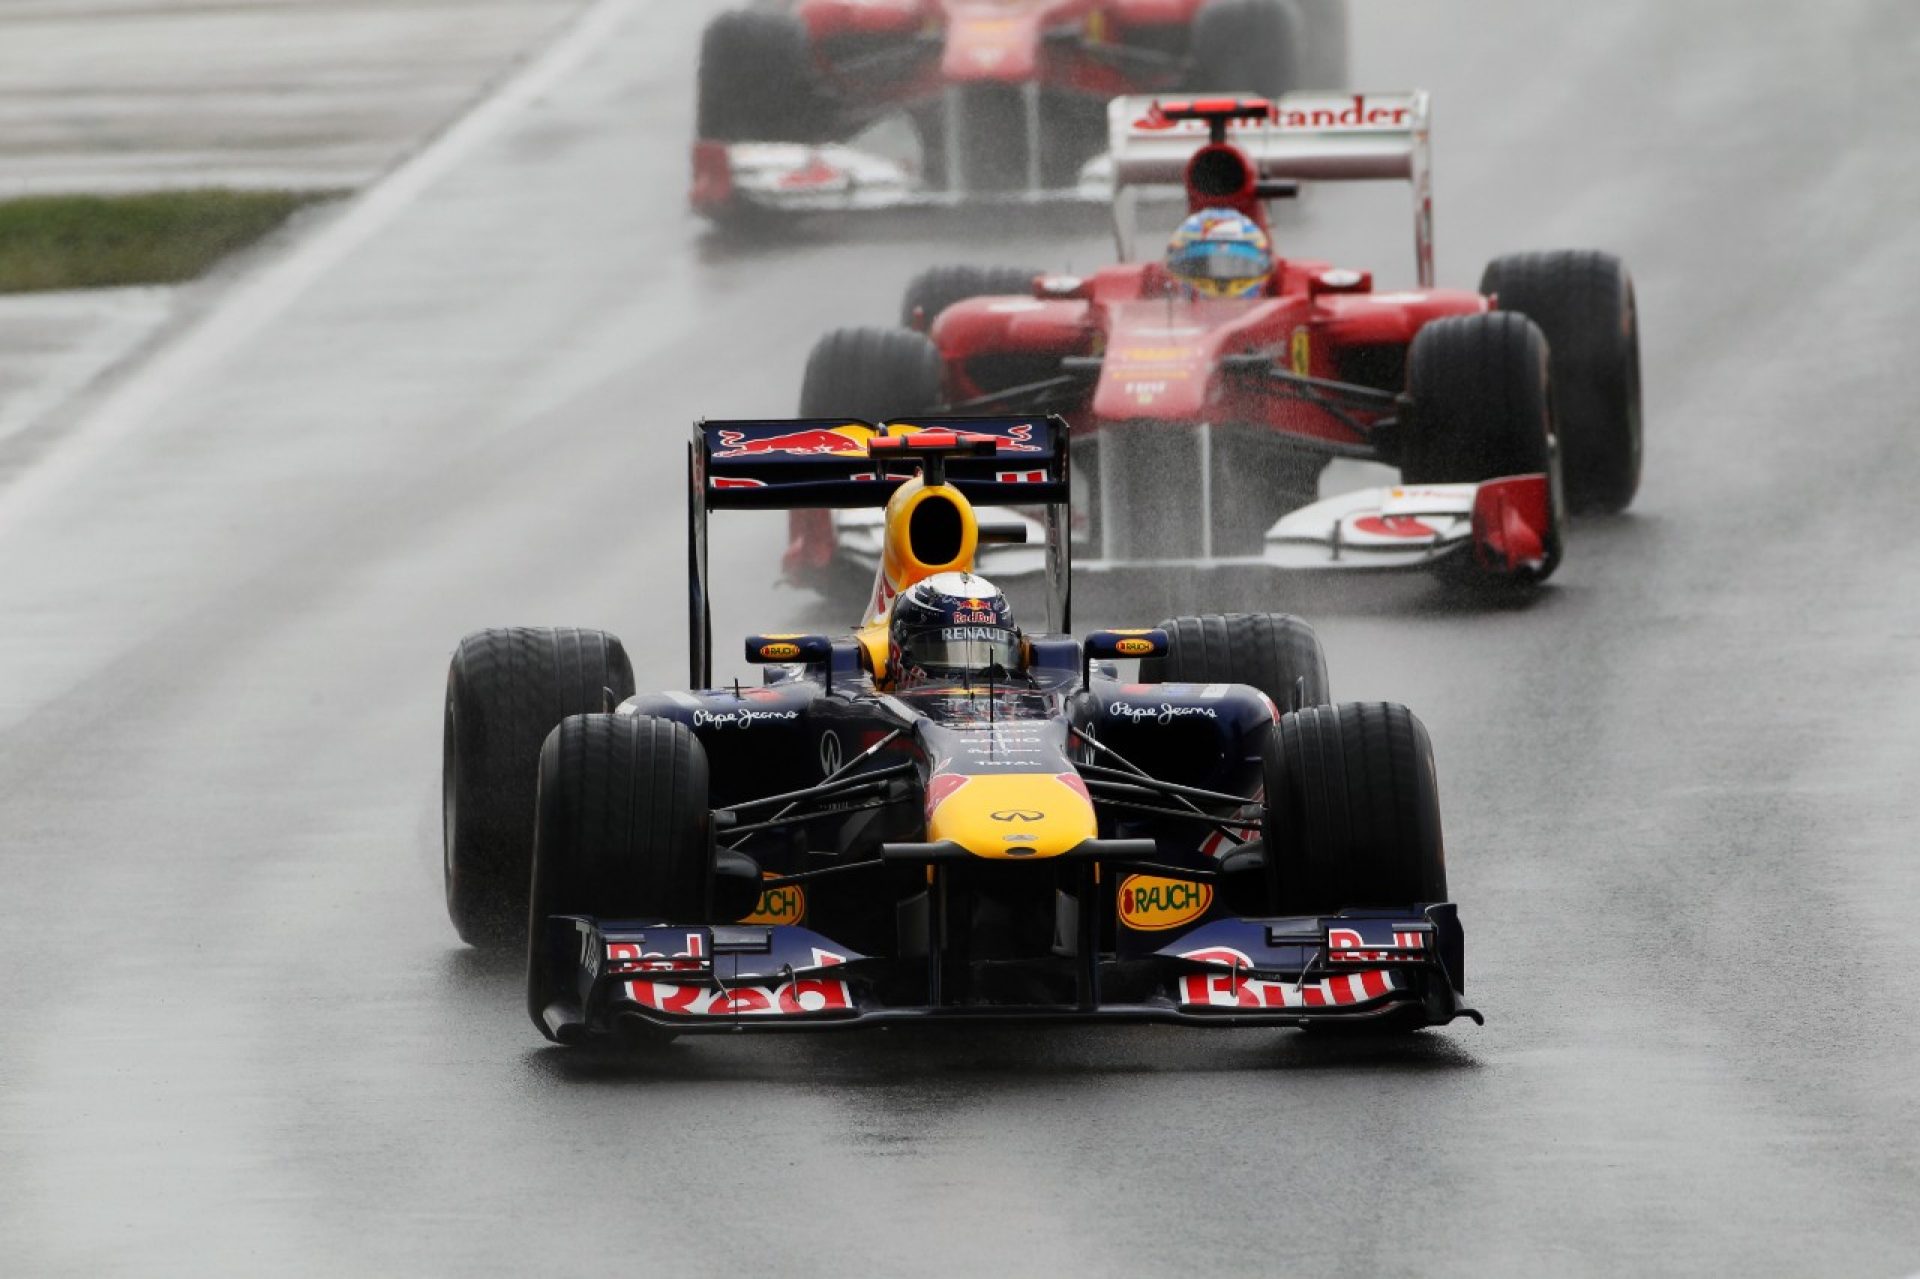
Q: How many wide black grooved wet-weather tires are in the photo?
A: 11